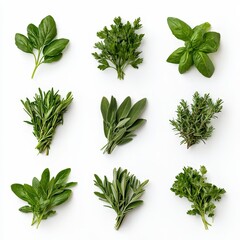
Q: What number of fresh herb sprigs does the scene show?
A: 9